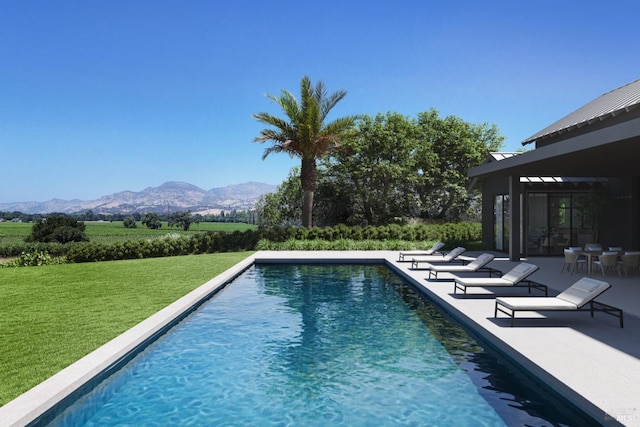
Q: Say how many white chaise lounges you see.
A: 5